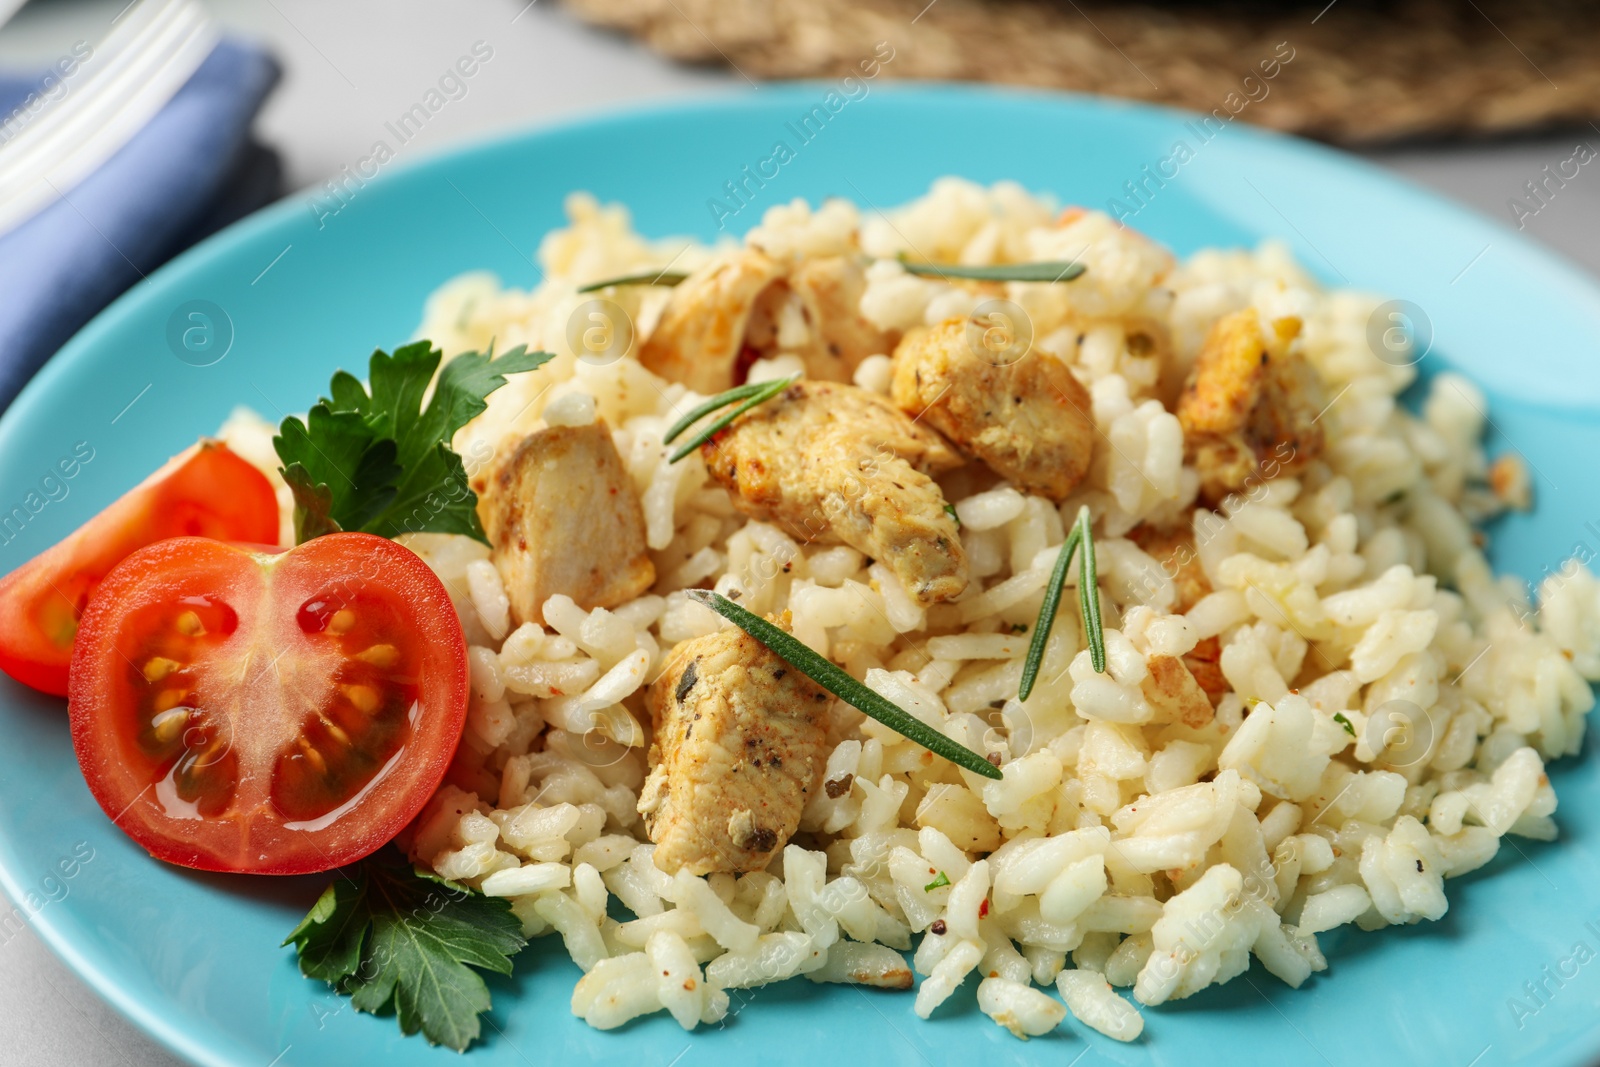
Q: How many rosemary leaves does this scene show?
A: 7